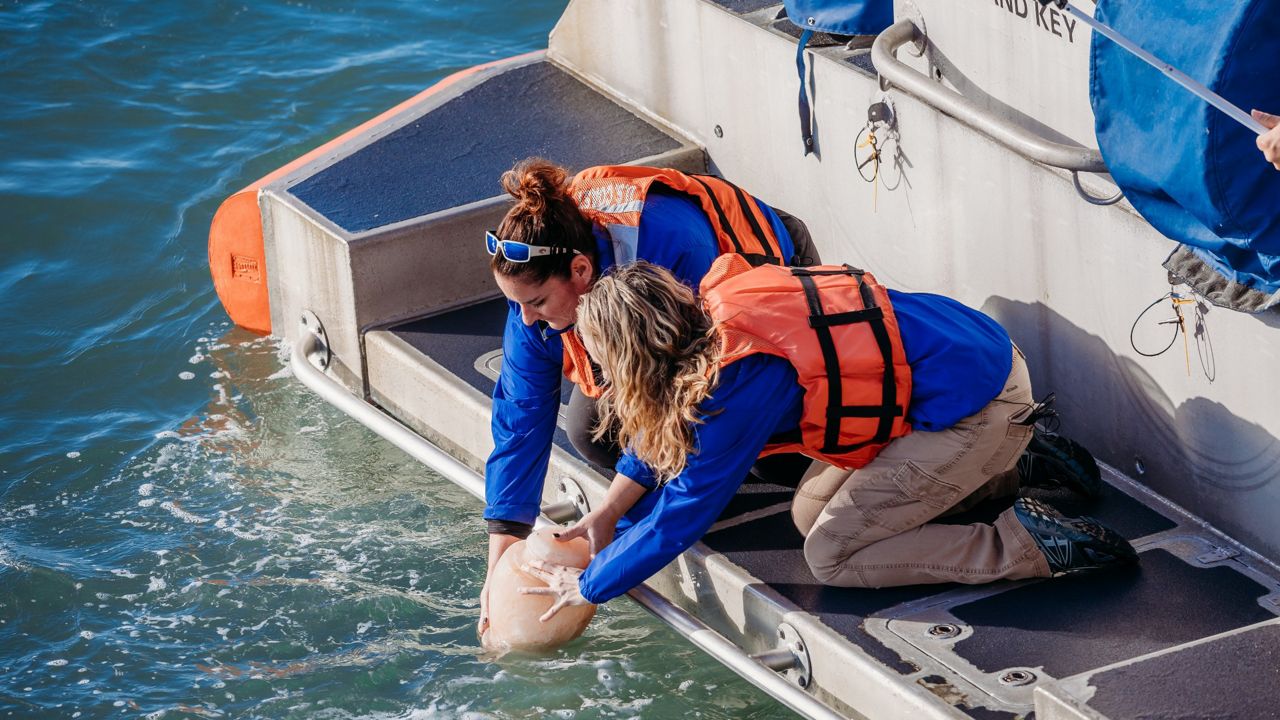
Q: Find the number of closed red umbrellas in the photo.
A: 0